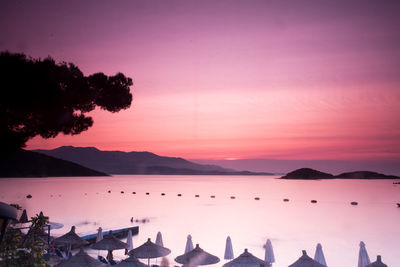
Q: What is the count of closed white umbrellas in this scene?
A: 8